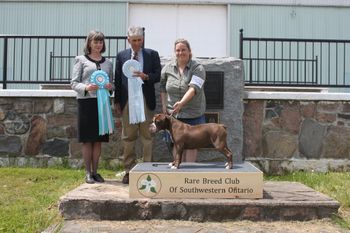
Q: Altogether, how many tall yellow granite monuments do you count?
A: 0